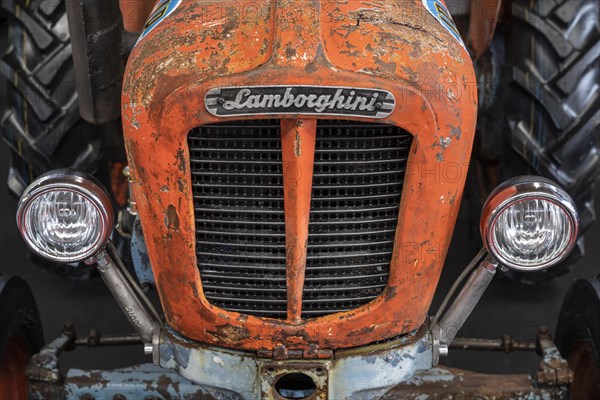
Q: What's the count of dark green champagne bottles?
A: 0